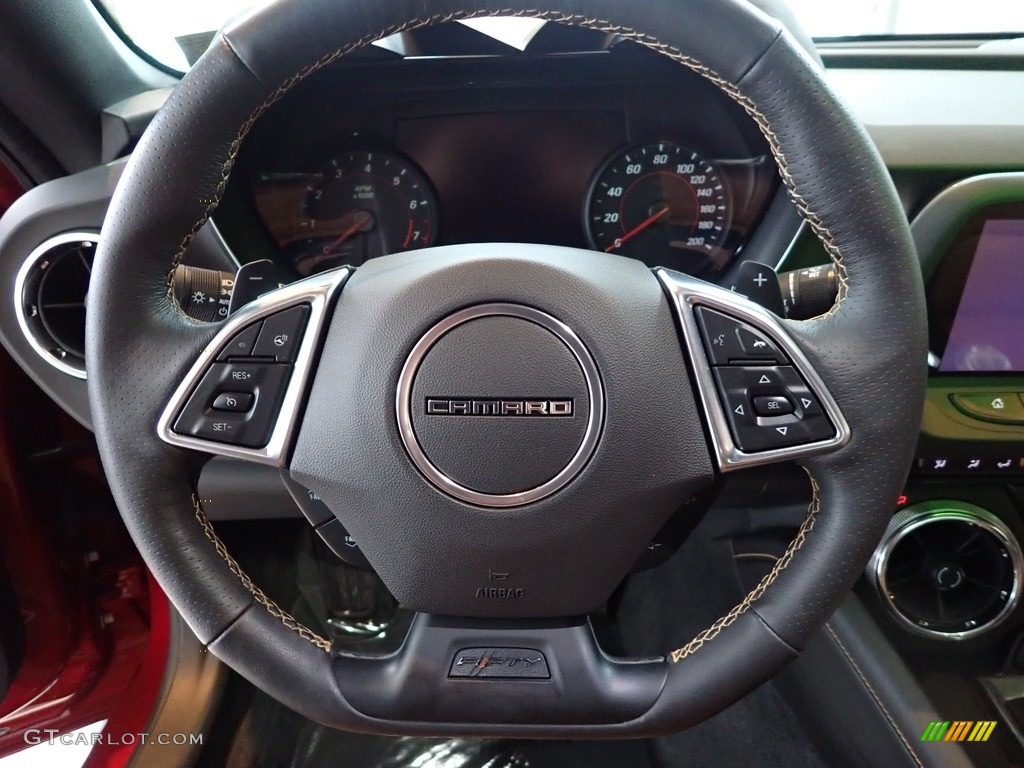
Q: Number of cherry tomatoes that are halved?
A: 0